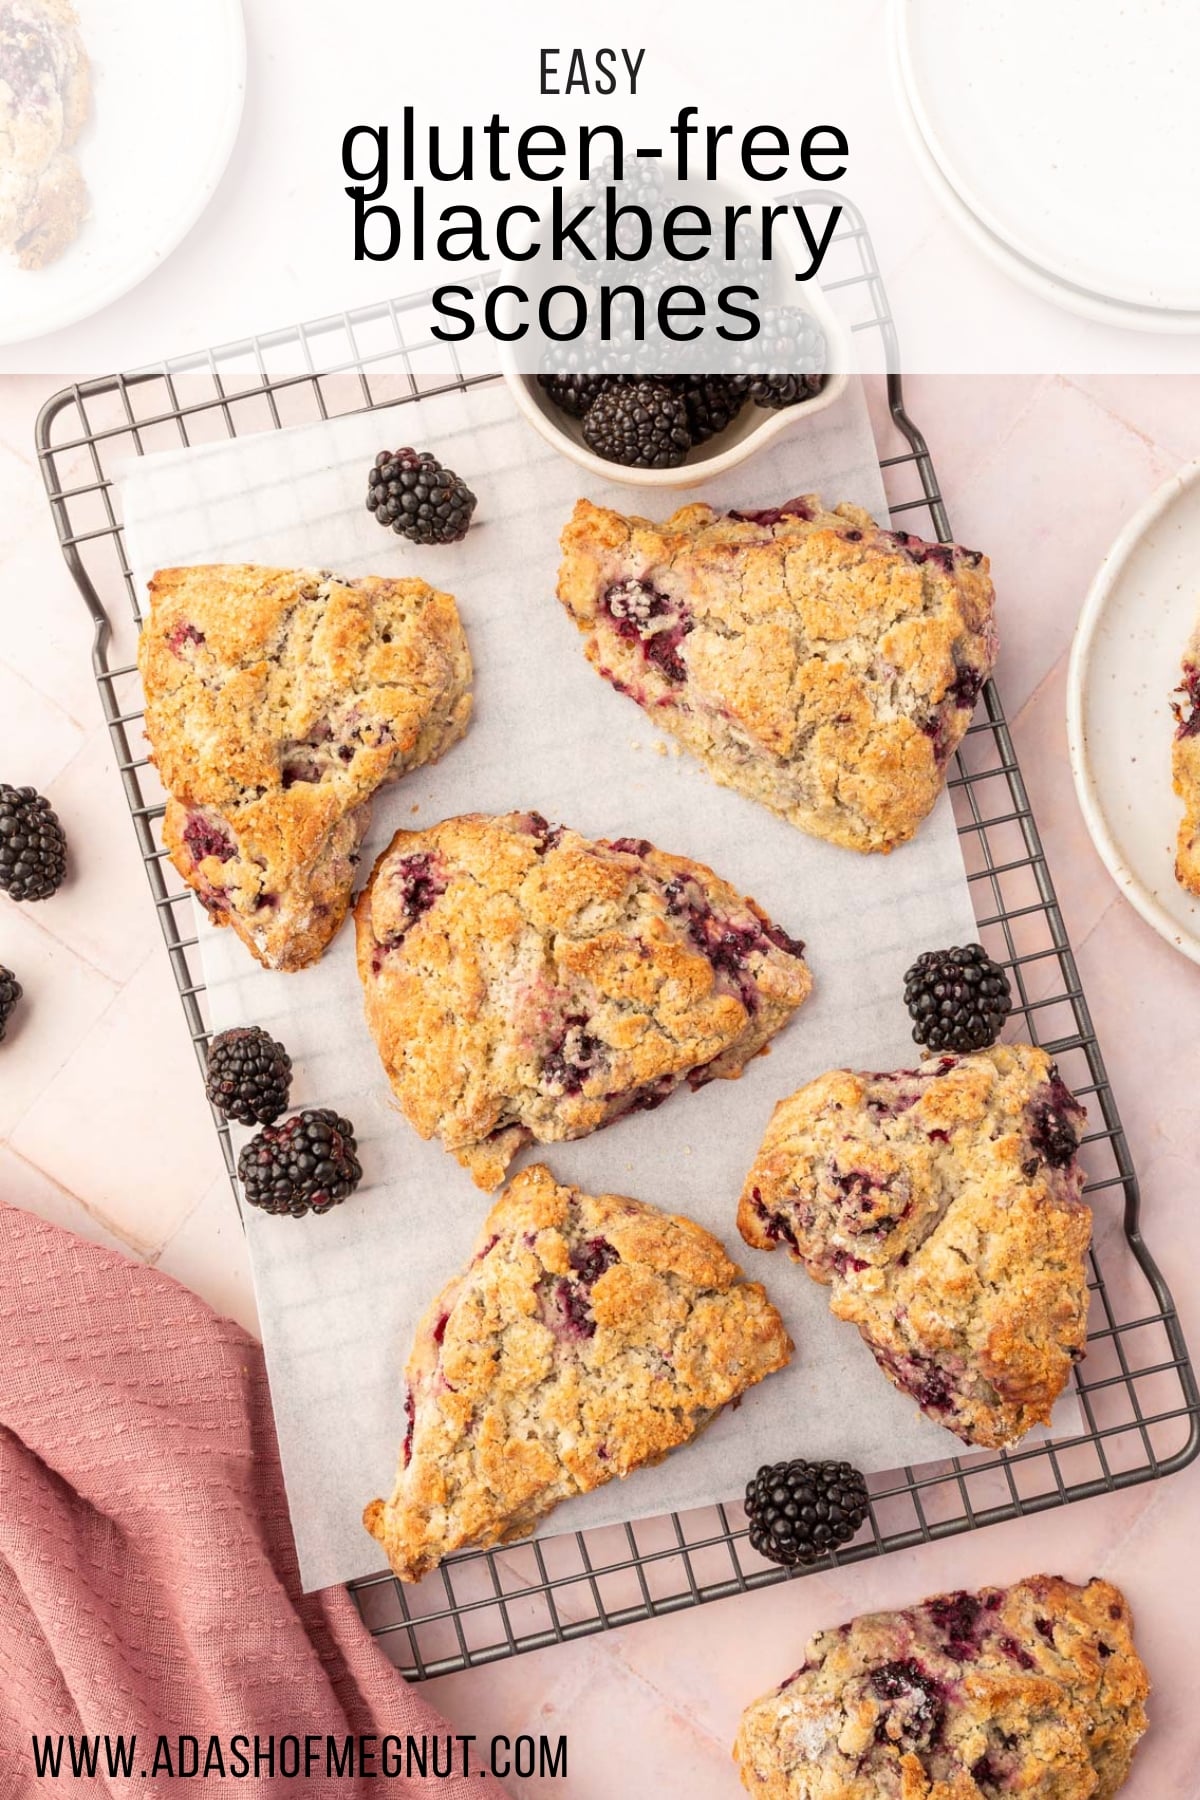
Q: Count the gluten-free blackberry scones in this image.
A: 8